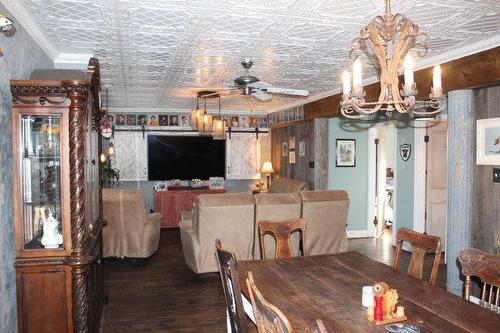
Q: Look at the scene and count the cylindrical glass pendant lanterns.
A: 3